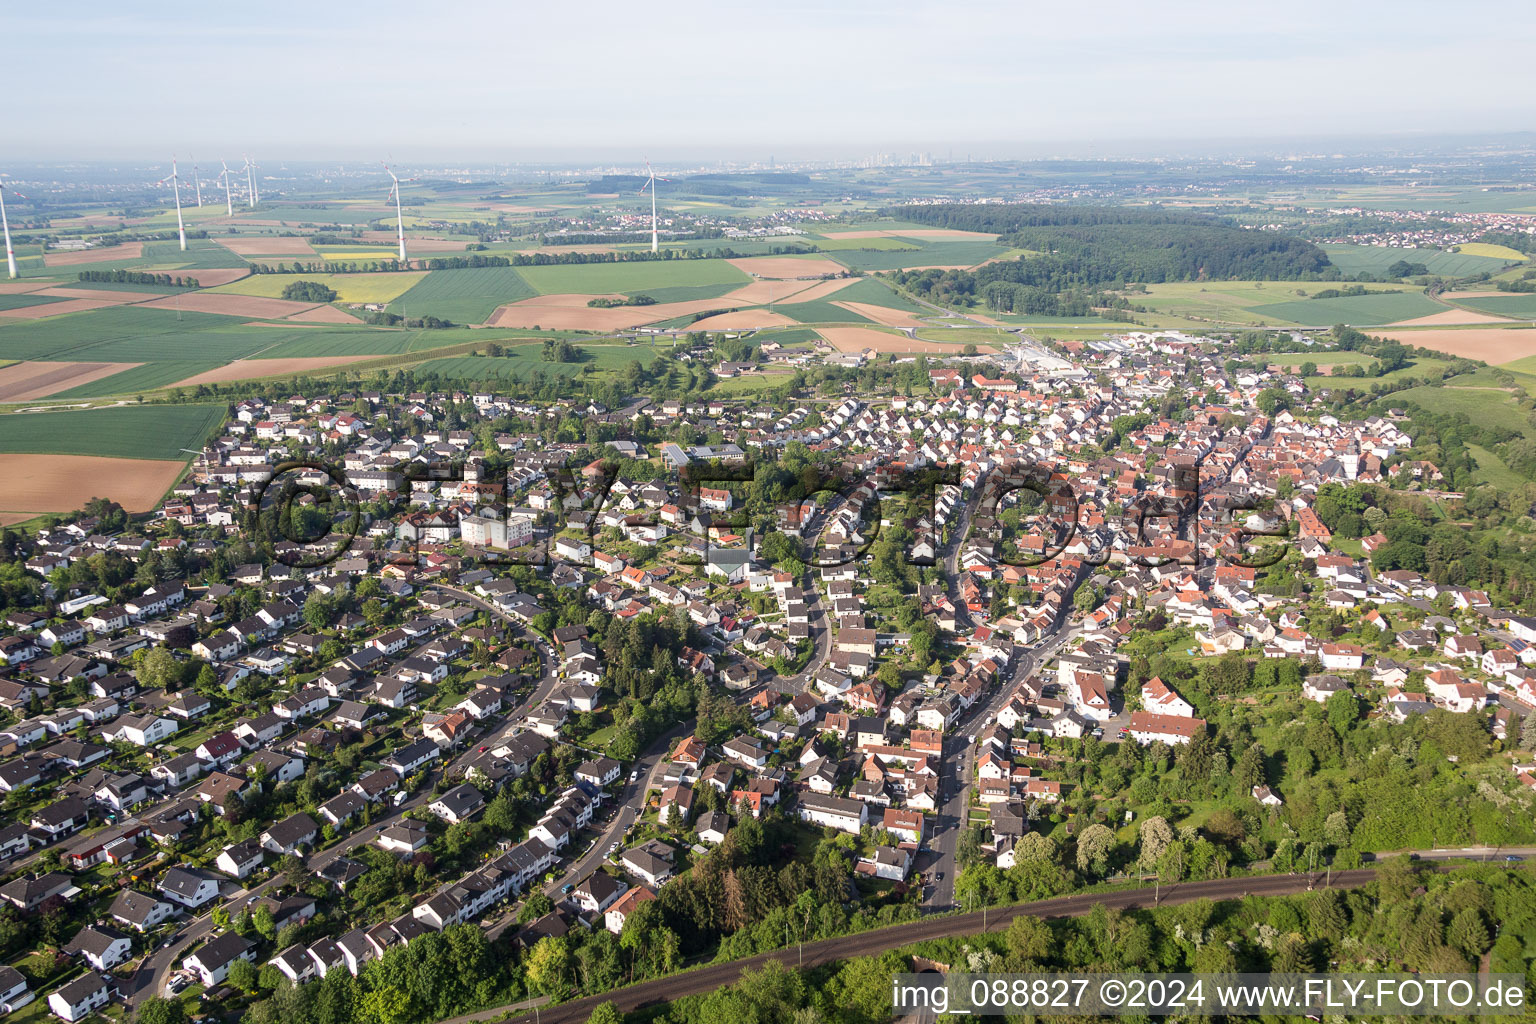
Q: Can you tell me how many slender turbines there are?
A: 8